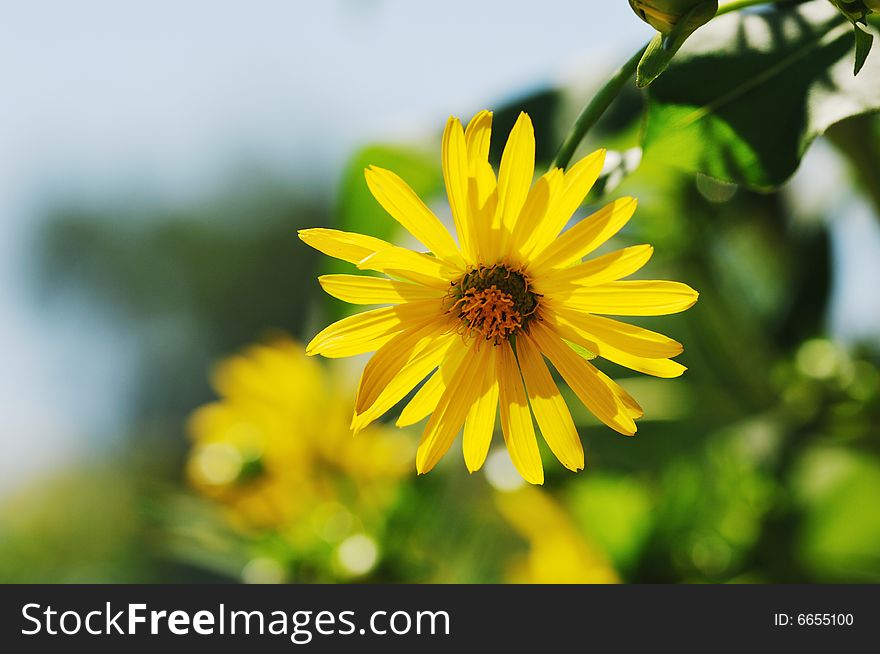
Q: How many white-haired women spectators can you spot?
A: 0